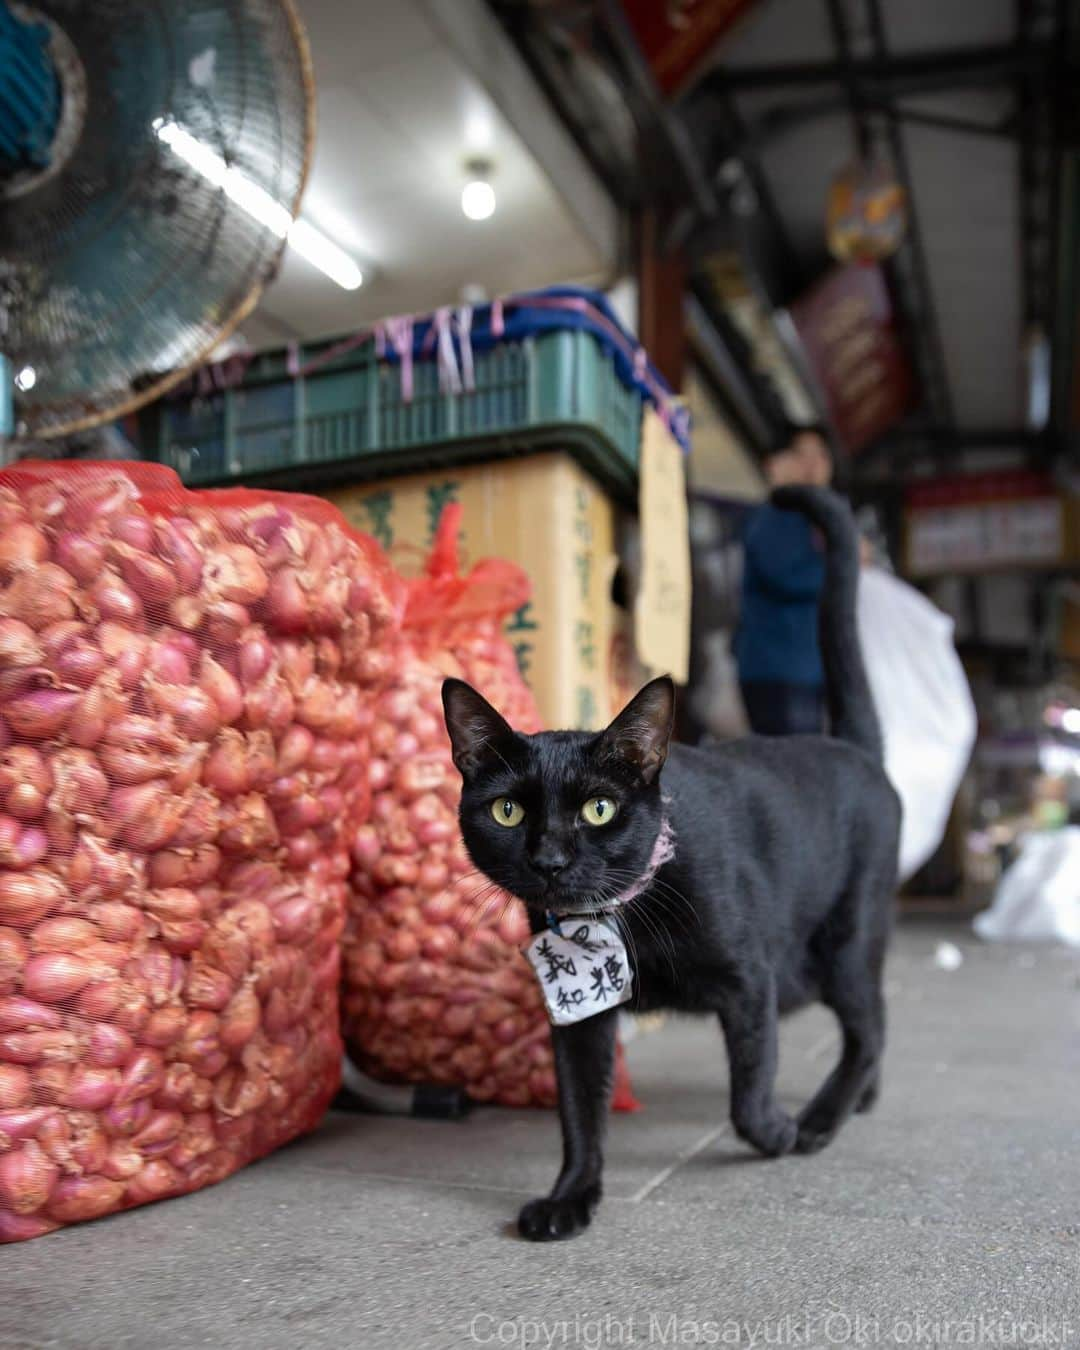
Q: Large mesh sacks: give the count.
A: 2